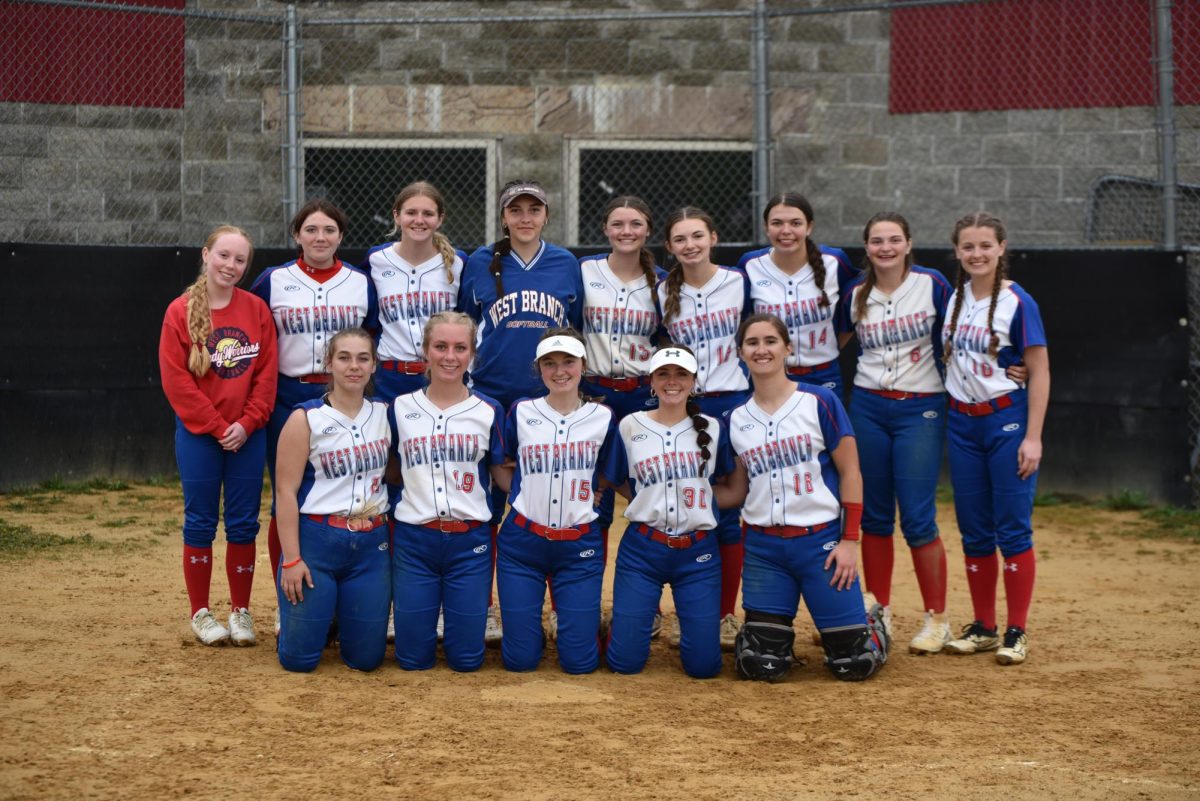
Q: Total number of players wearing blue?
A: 14